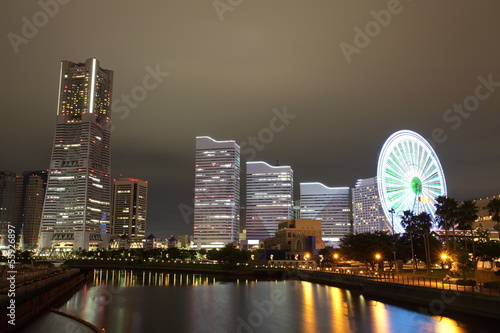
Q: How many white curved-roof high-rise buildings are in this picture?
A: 3